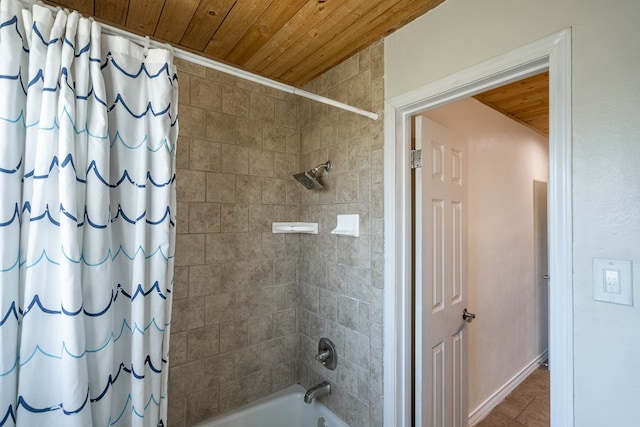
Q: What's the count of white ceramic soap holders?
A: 2